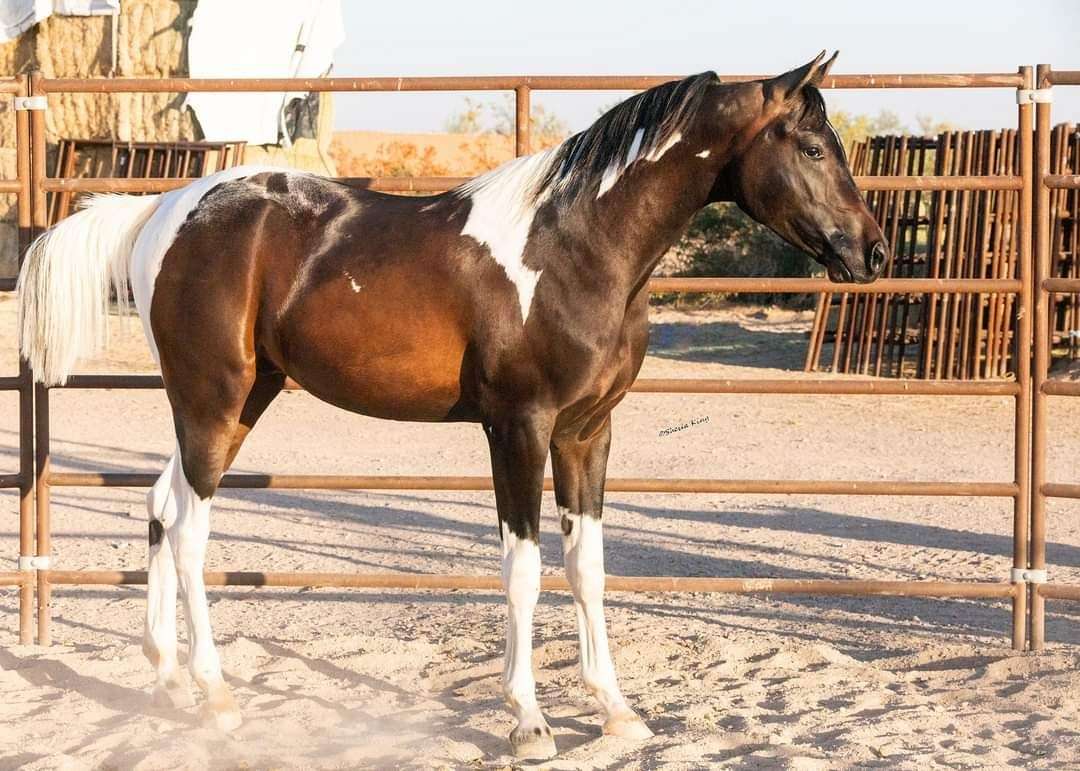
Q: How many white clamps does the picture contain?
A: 4